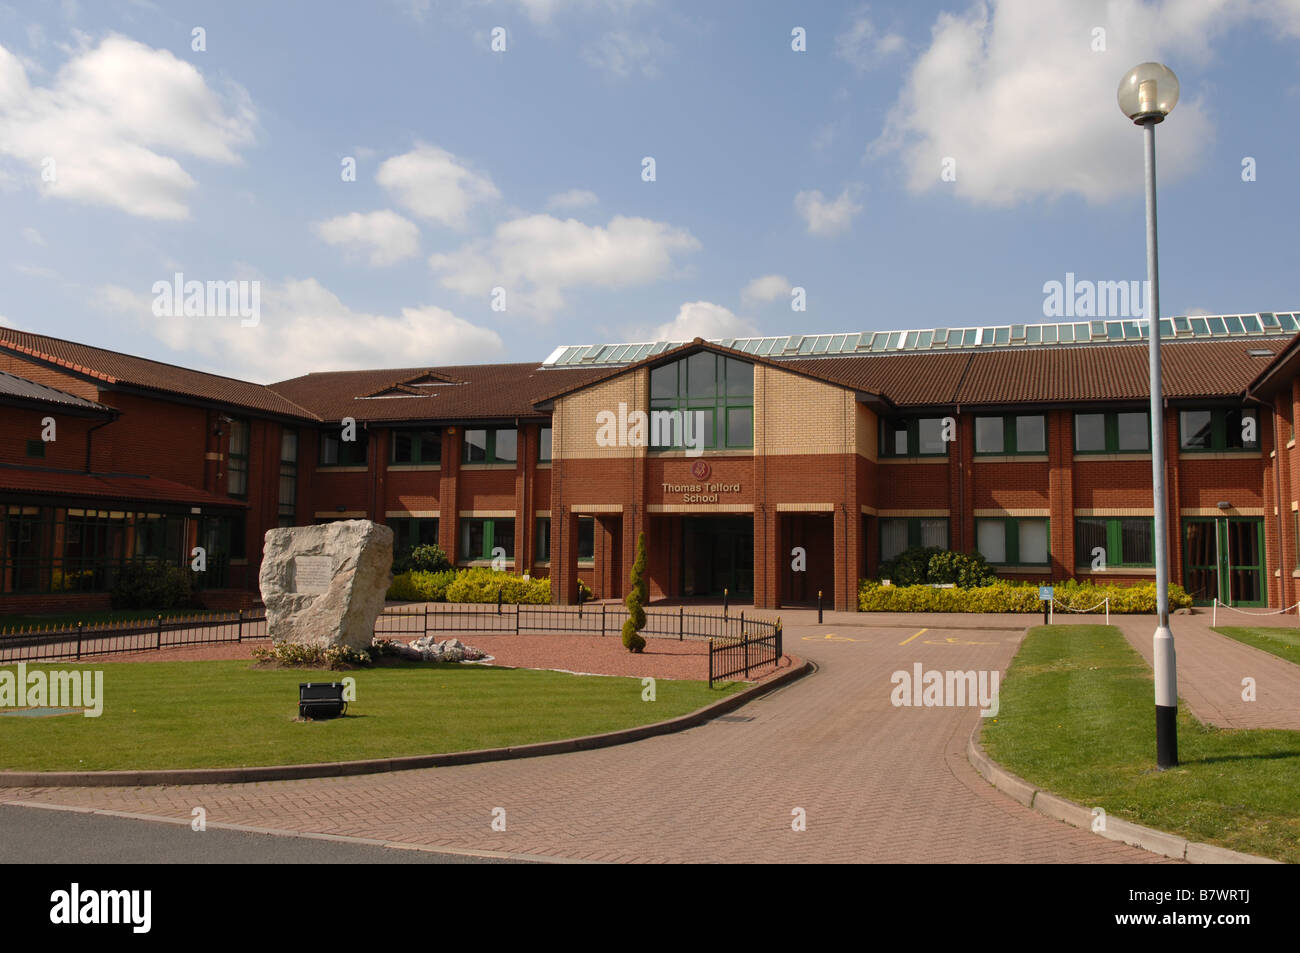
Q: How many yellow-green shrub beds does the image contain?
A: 2